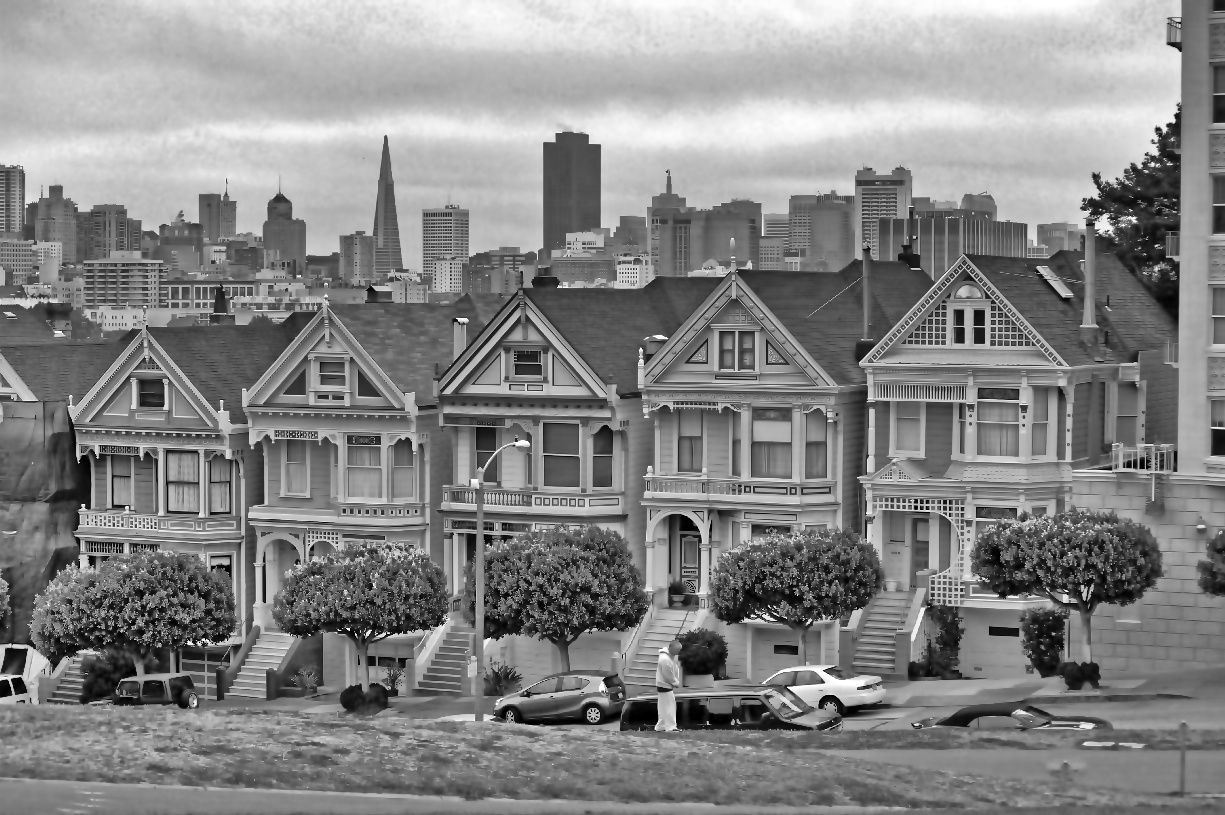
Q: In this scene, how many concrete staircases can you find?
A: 5